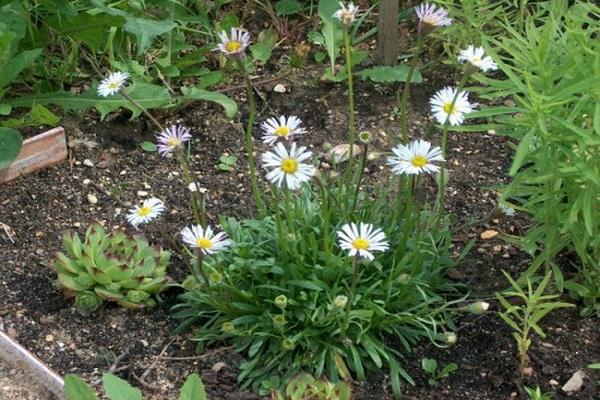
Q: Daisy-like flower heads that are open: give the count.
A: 13